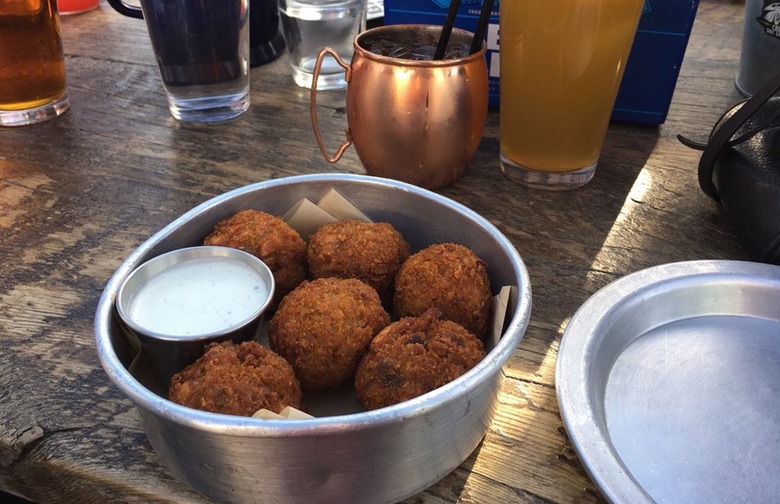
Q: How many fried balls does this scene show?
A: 6